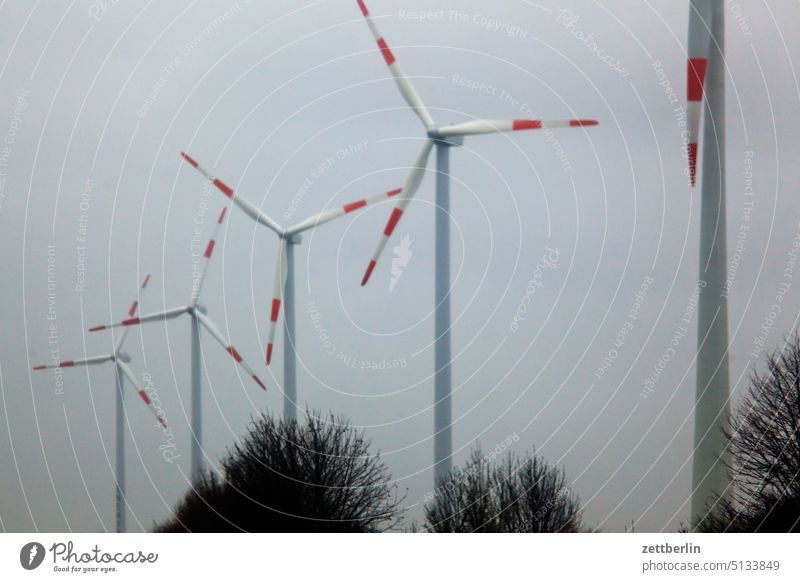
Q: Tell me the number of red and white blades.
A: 13